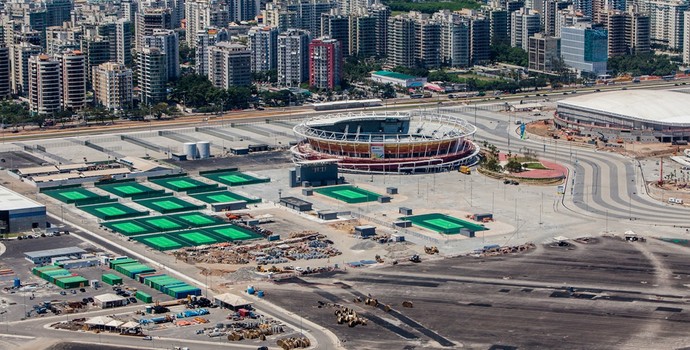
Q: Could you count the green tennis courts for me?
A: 15